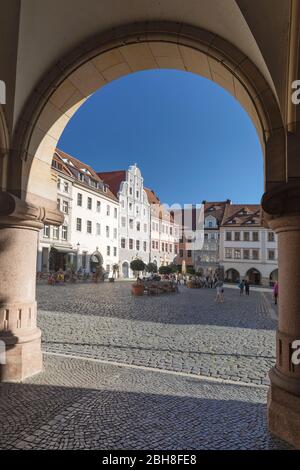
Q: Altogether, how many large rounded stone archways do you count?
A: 1